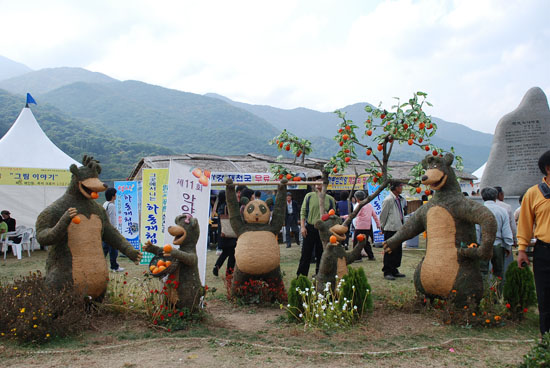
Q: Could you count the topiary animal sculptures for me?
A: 5